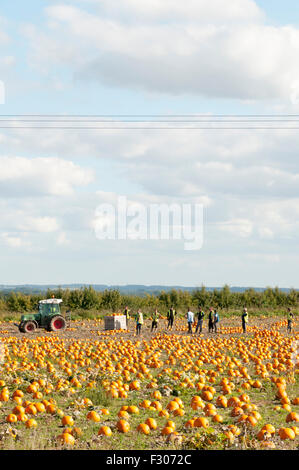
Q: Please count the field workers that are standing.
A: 10